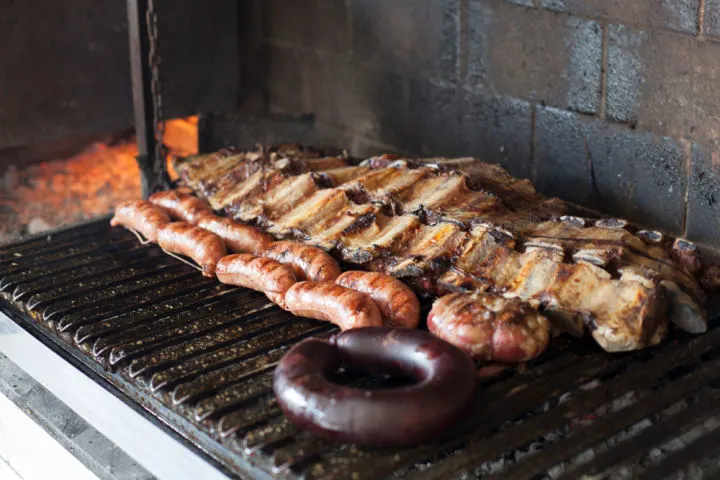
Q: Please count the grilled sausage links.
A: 8